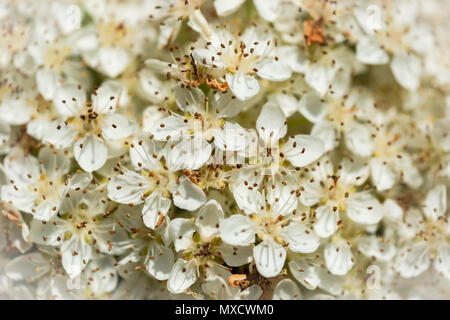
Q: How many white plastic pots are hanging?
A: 0